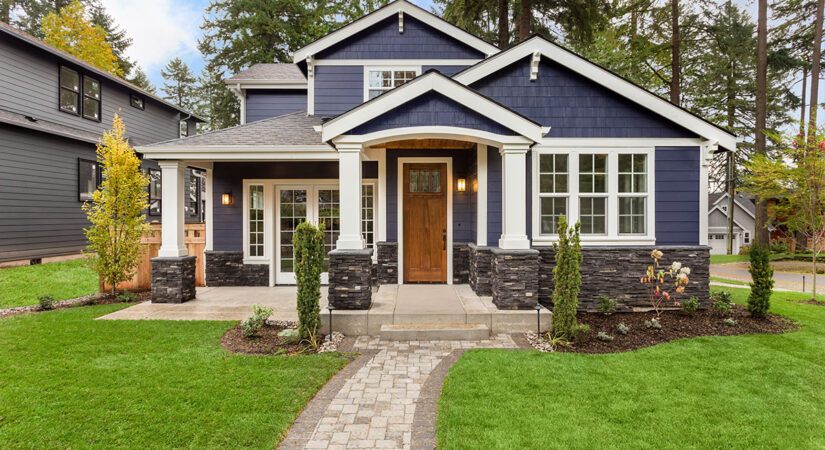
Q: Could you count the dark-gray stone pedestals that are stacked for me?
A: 3